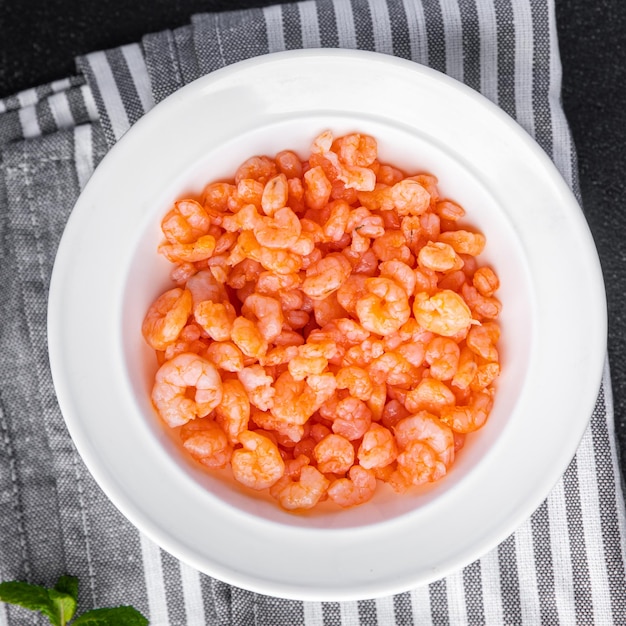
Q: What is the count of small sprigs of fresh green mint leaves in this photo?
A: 1